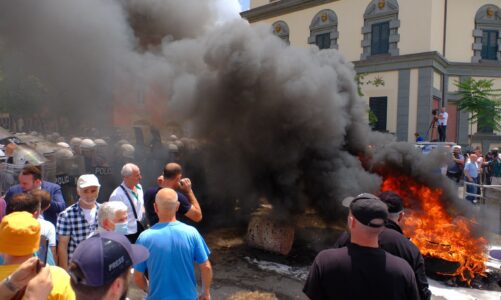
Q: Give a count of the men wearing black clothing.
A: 3